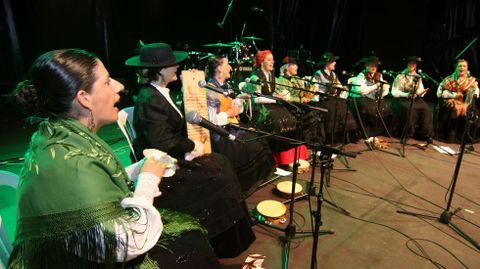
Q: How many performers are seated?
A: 9